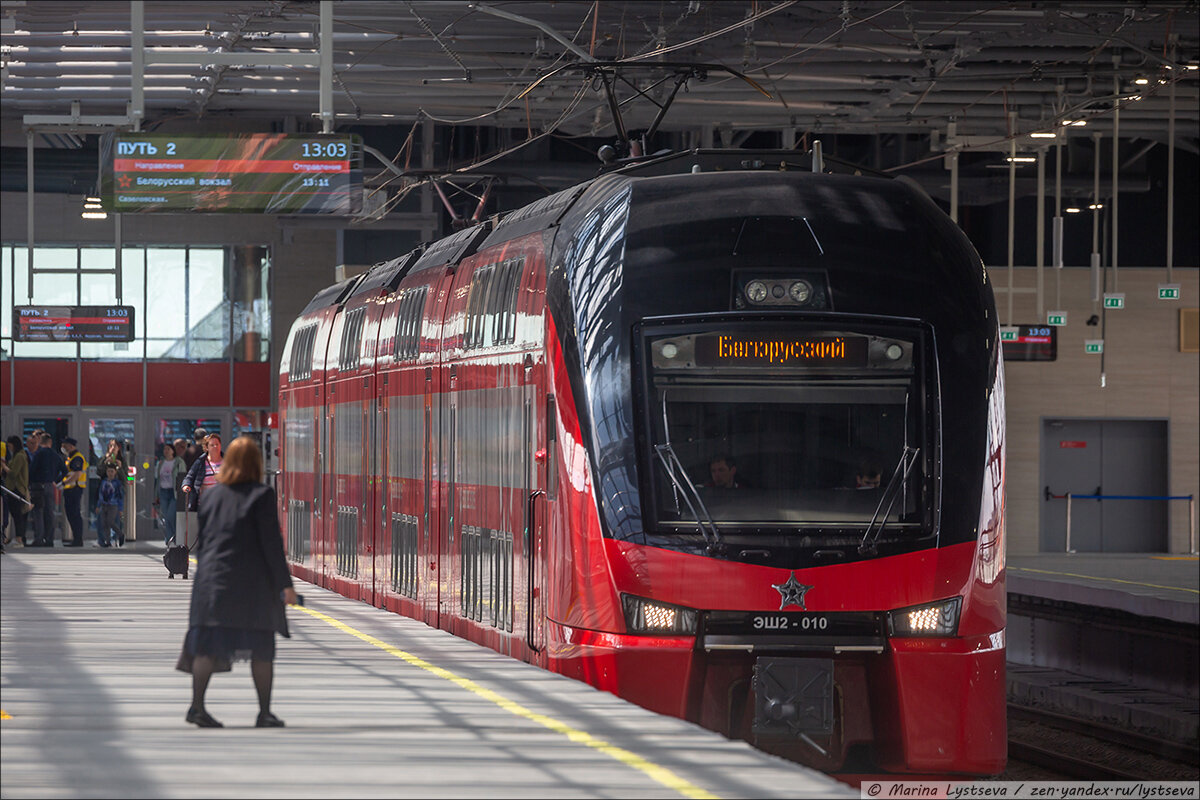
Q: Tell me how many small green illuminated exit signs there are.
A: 5